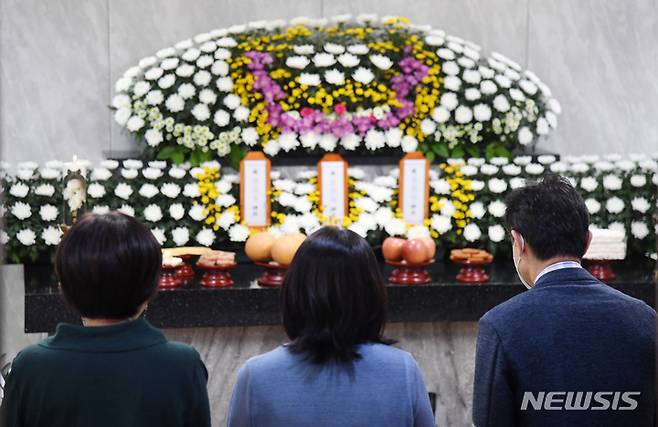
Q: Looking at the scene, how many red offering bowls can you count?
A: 7